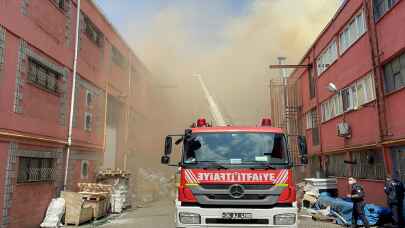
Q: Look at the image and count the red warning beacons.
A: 2